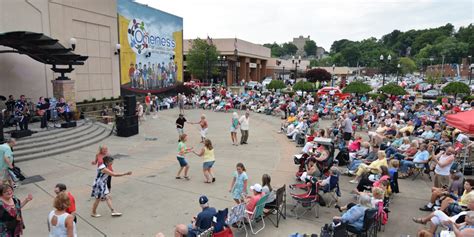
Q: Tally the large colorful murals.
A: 1